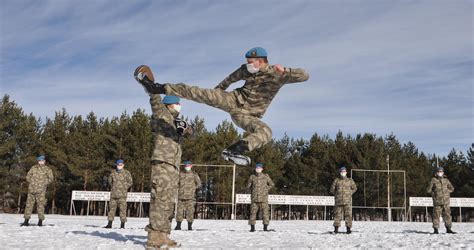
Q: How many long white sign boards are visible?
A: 3